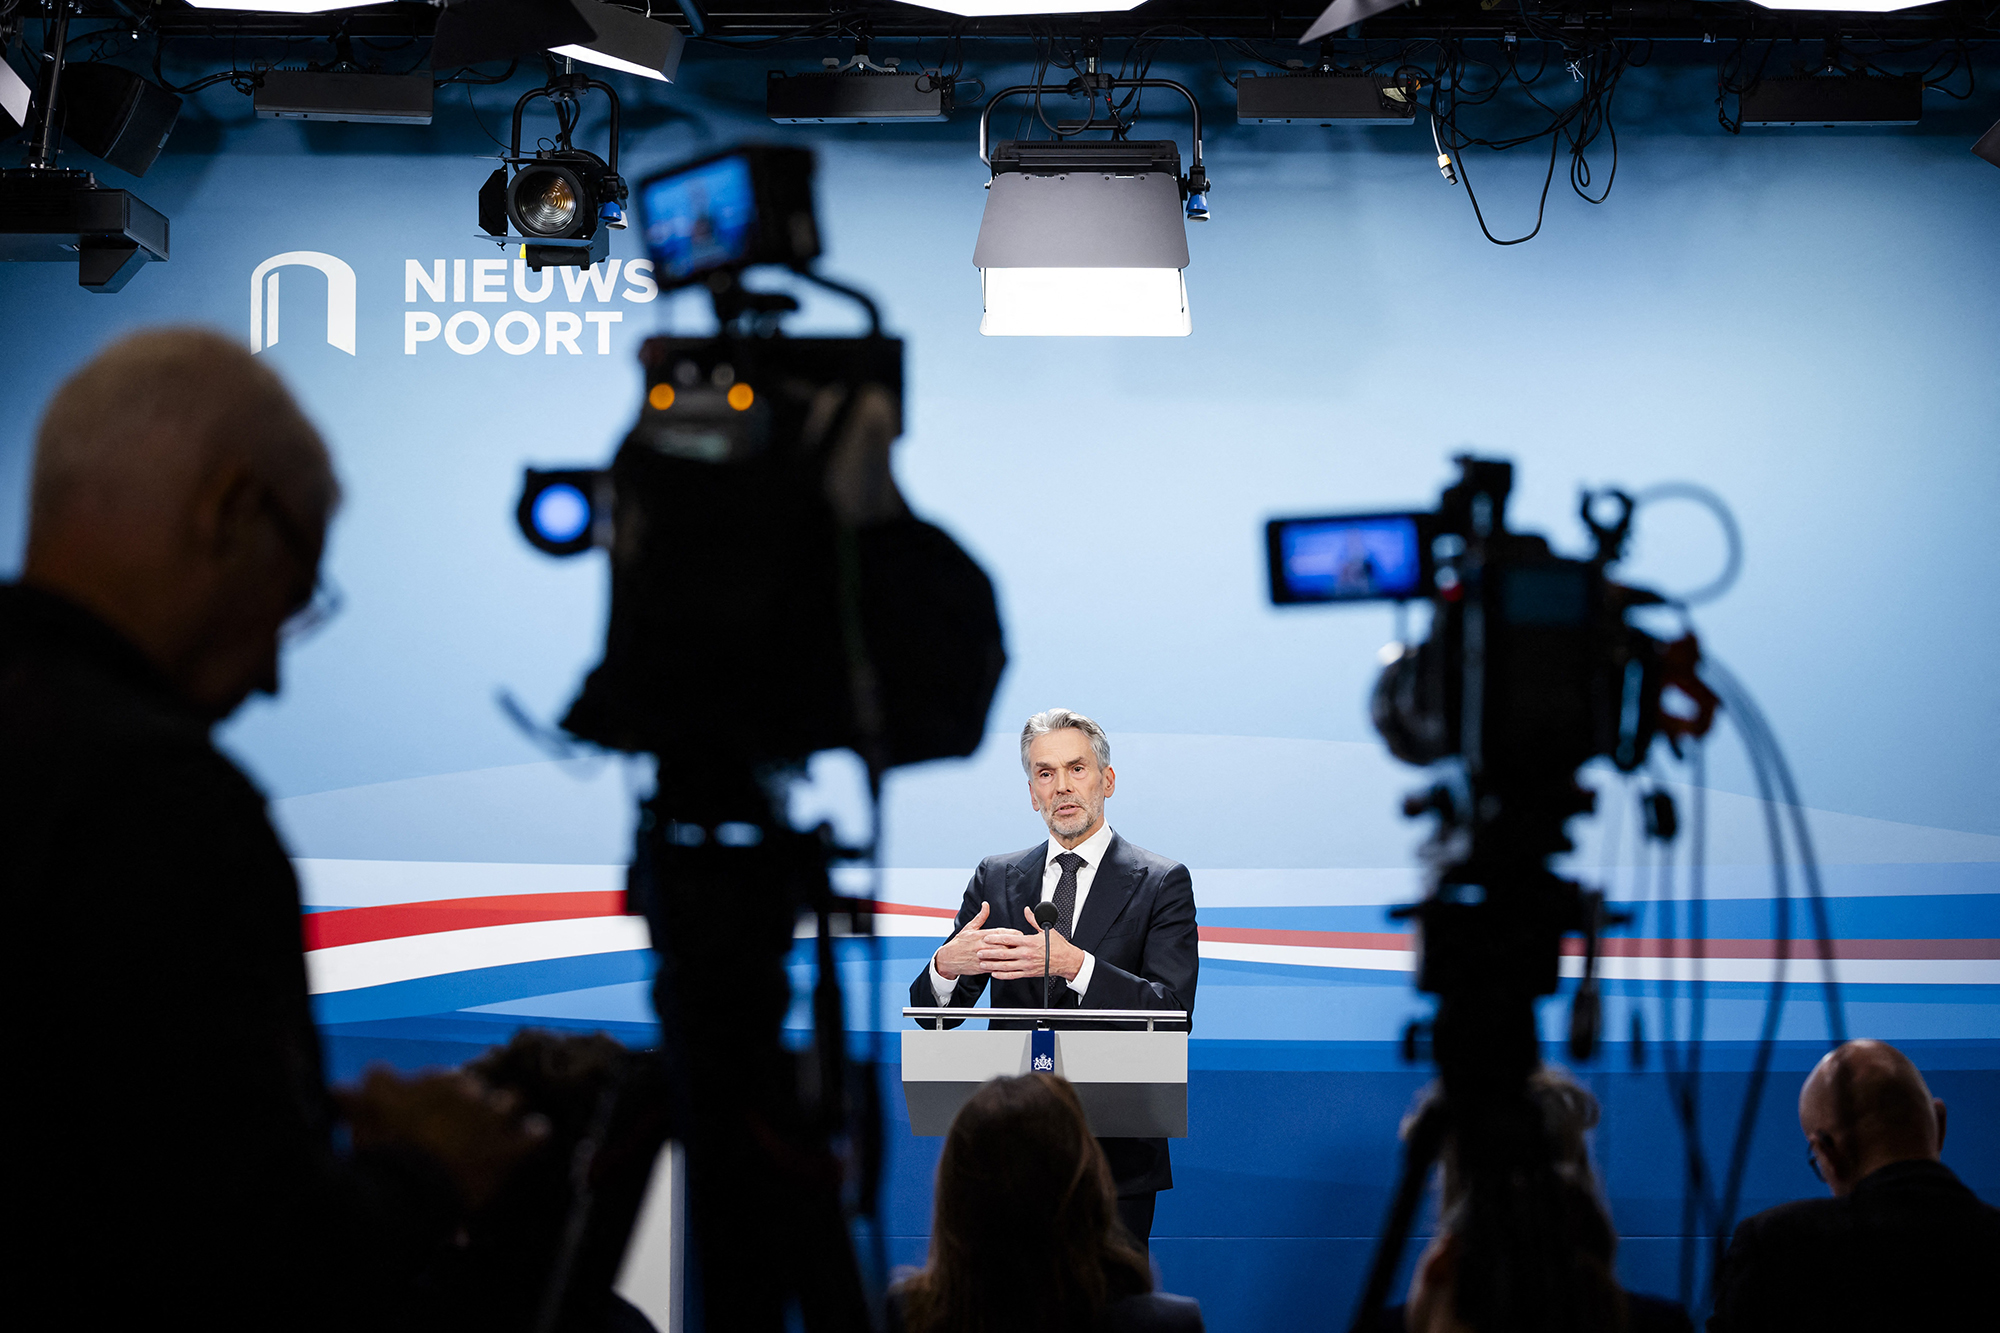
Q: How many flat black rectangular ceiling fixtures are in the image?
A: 4